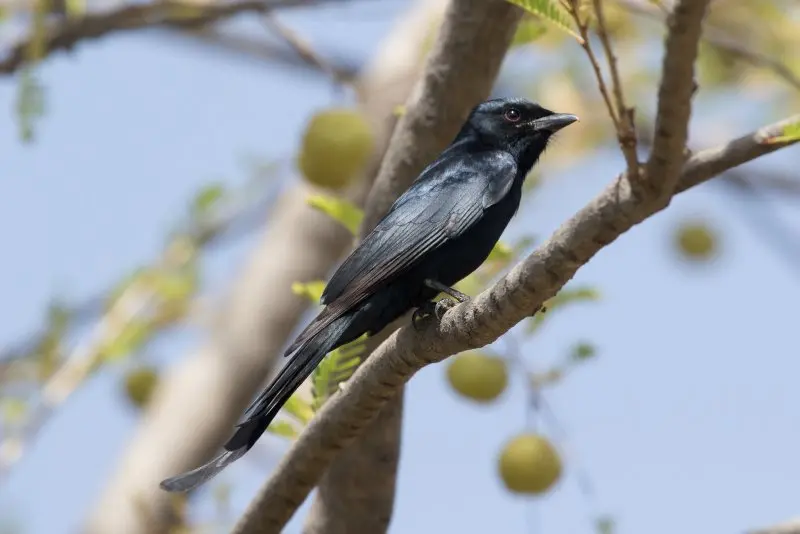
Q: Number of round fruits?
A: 5